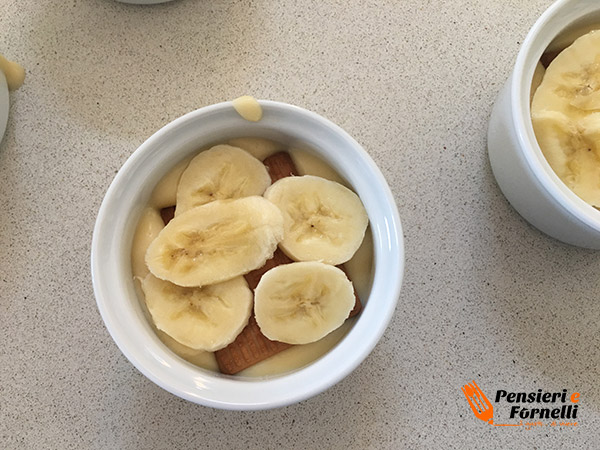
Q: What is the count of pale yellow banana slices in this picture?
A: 7